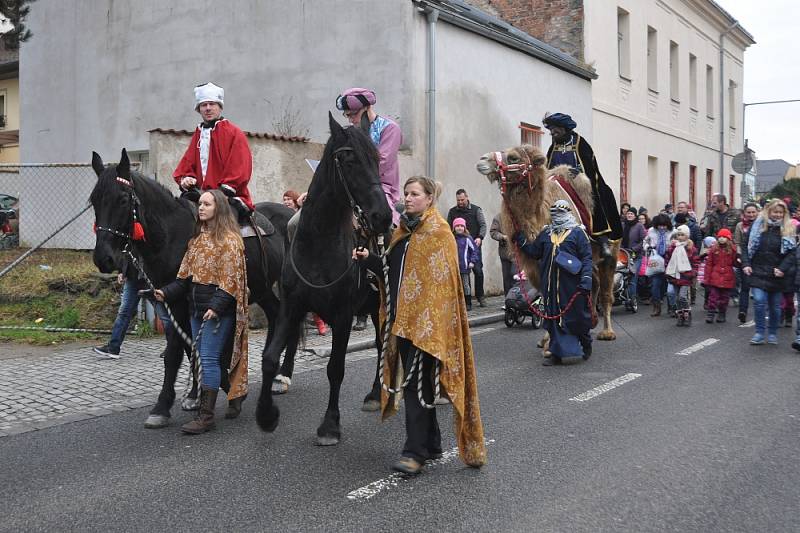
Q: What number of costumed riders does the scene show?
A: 3